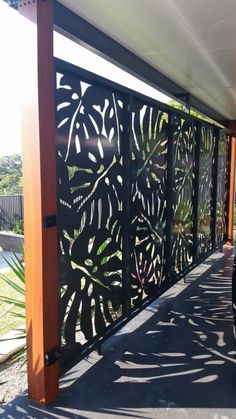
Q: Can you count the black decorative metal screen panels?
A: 5